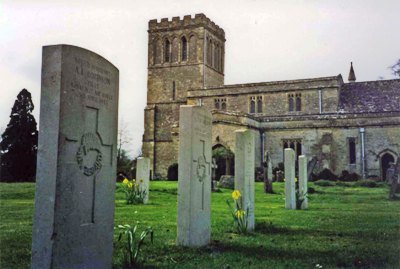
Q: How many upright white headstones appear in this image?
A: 6